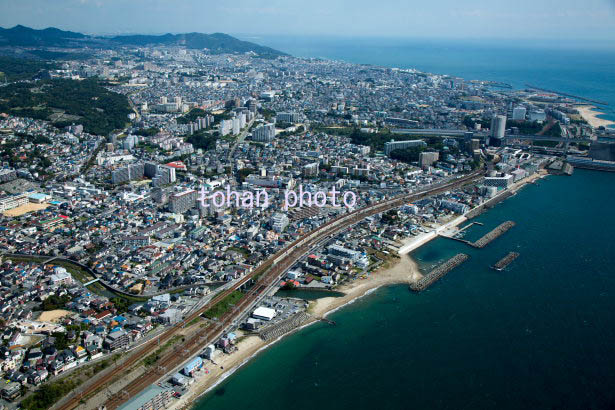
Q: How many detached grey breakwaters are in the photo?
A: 3